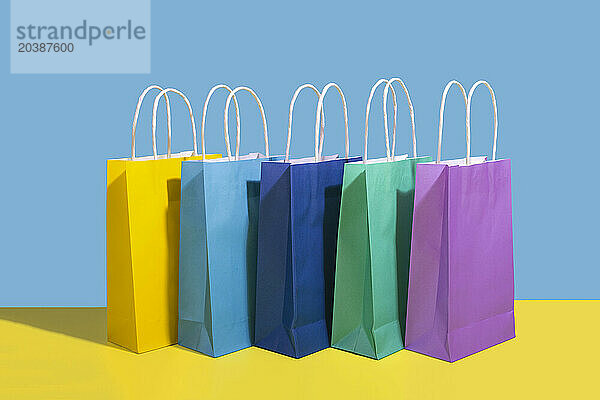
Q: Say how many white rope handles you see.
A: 10